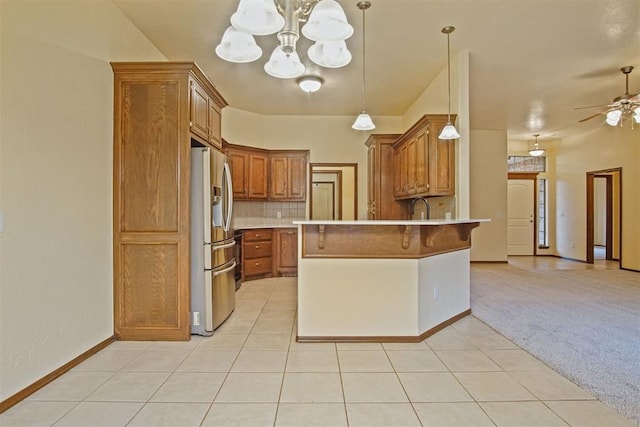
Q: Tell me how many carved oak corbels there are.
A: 4